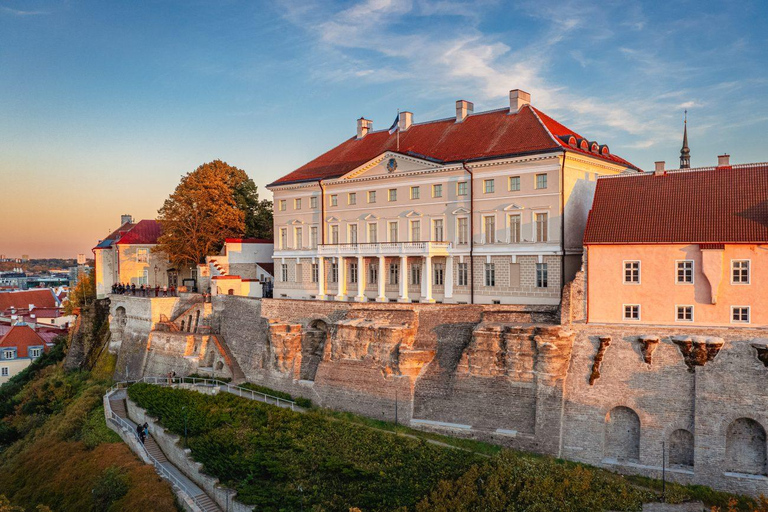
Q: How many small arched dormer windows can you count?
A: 4